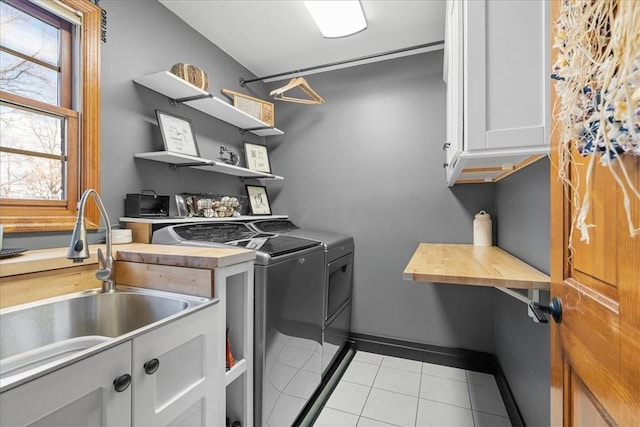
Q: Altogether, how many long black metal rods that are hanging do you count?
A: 1